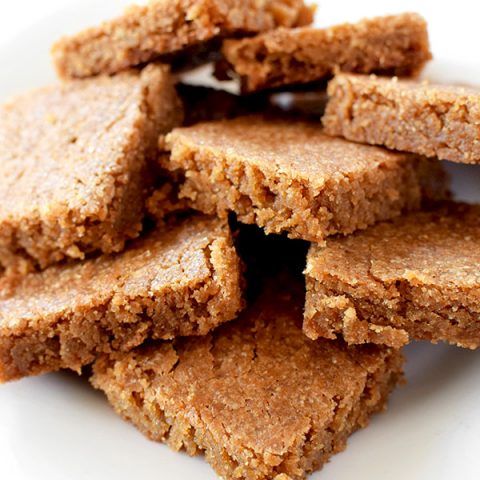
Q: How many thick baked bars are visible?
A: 8